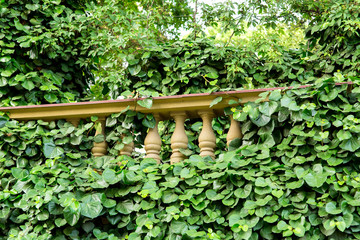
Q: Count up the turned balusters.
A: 6